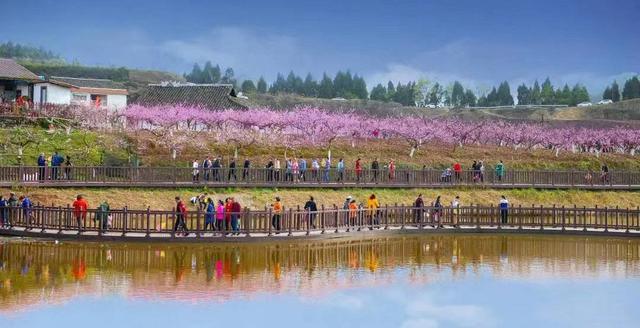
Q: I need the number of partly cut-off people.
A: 1